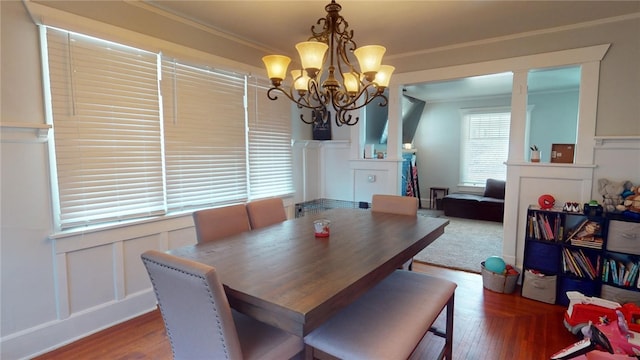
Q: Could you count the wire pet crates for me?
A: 1